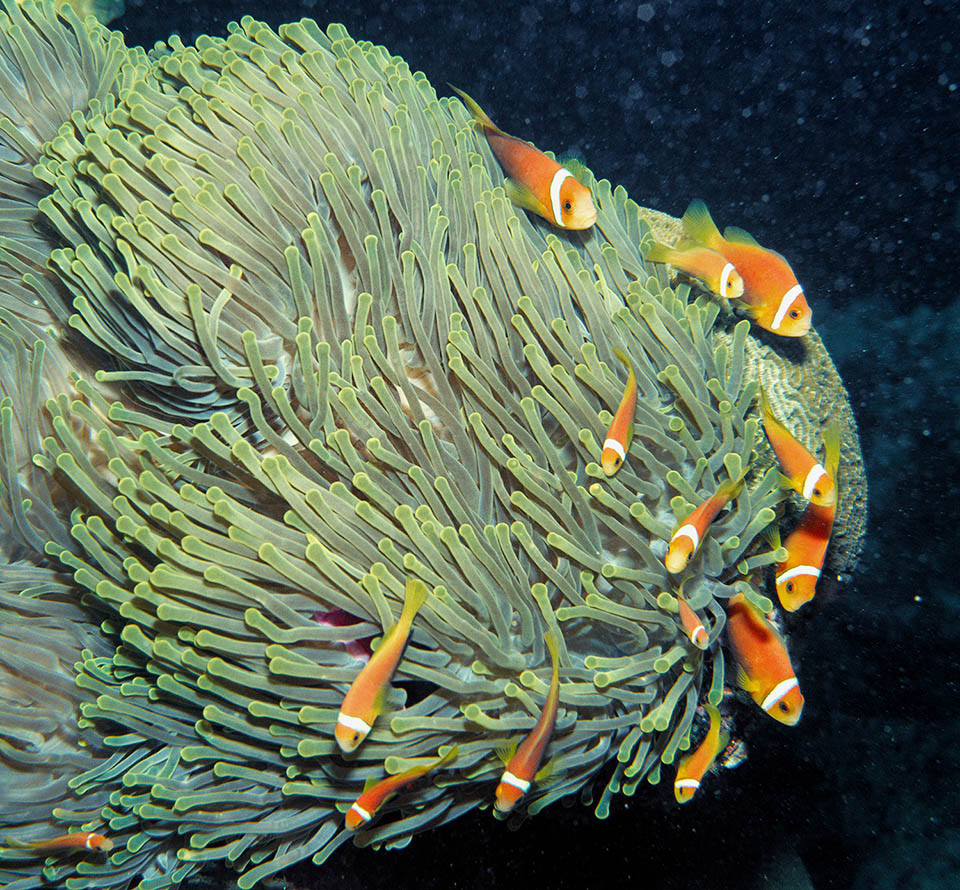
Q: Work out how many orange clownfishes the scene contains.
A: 14